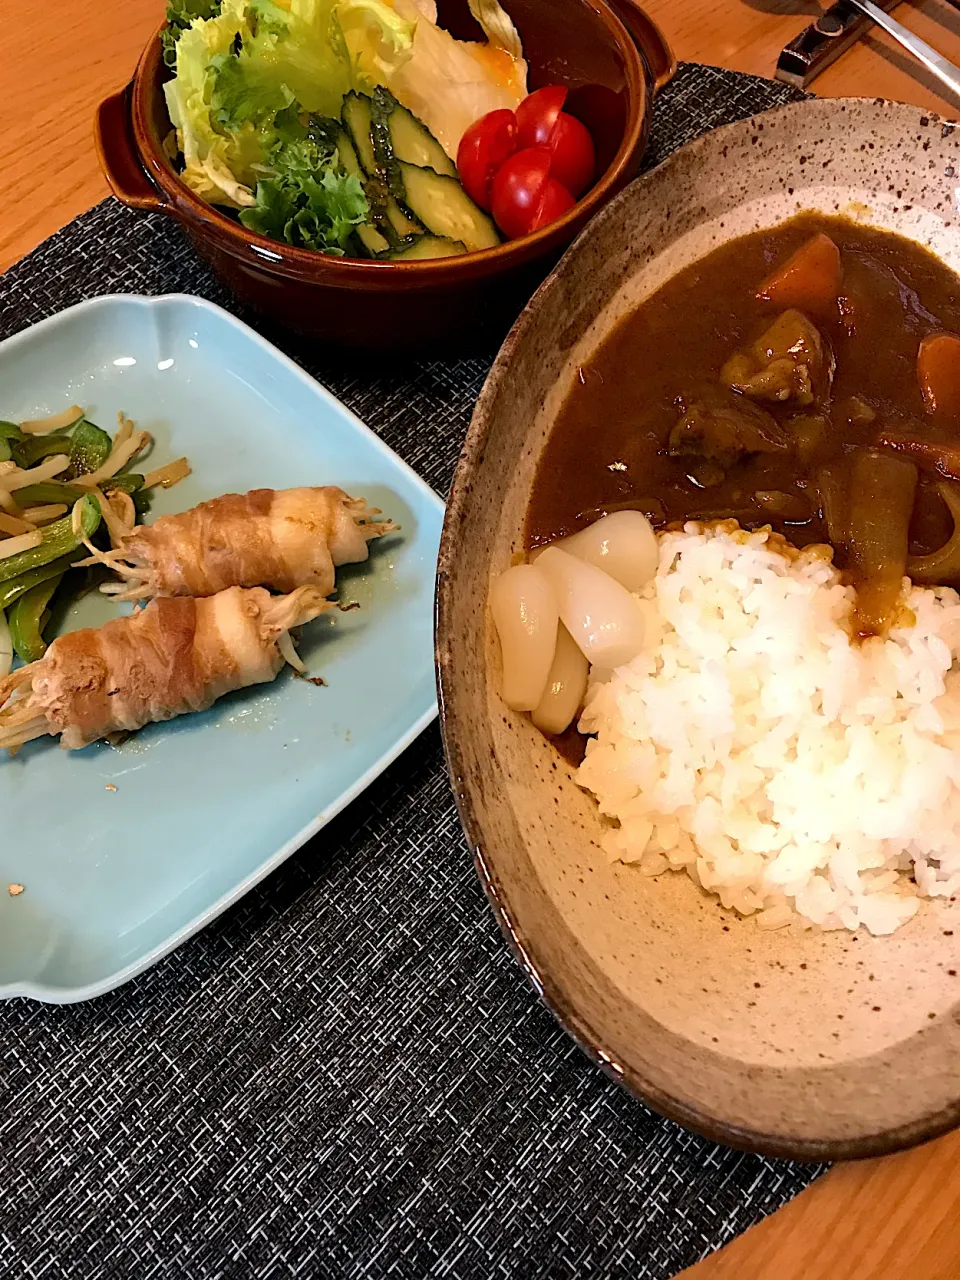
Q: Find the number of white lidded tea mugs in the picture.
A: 0